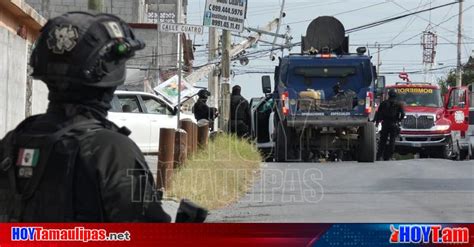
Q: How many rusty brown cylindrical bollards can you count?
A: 5